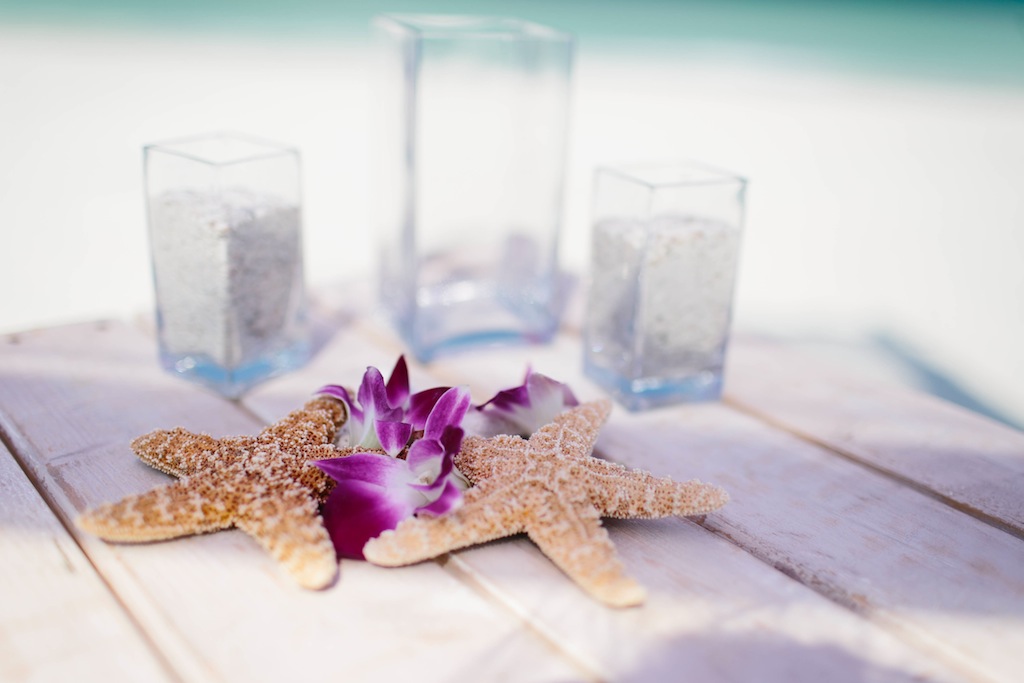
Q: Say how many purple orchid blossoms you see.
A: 3